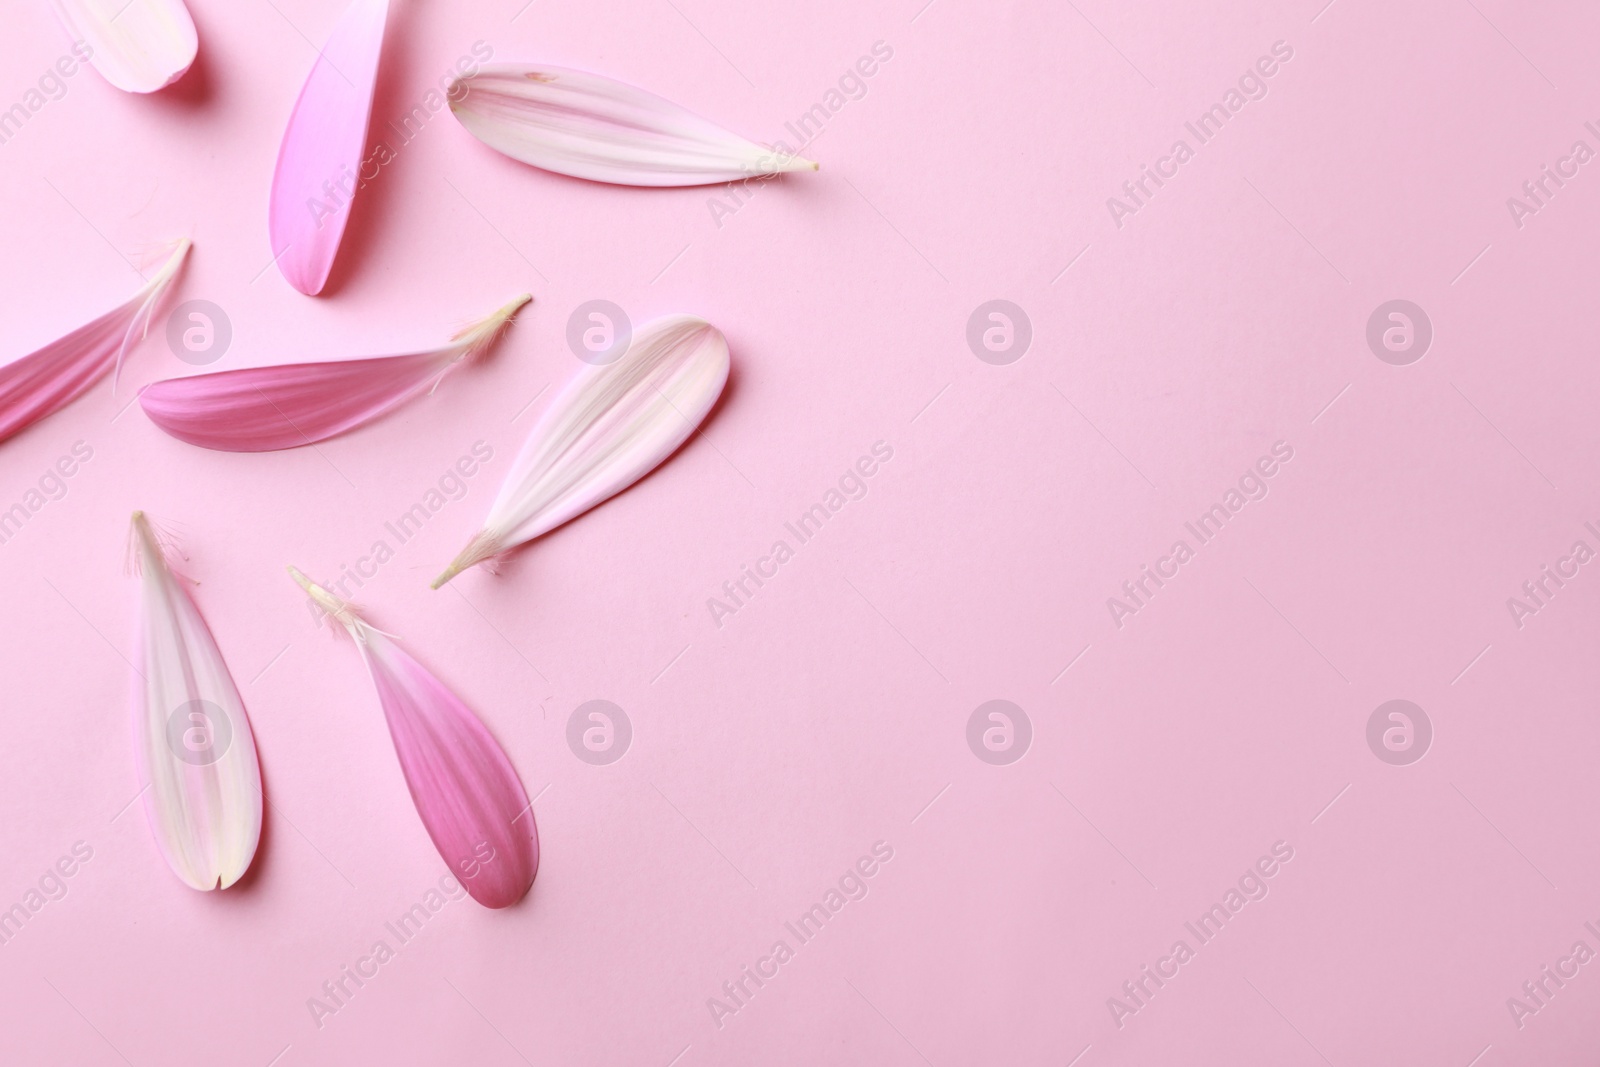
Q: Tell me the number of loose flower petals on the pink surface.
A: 8